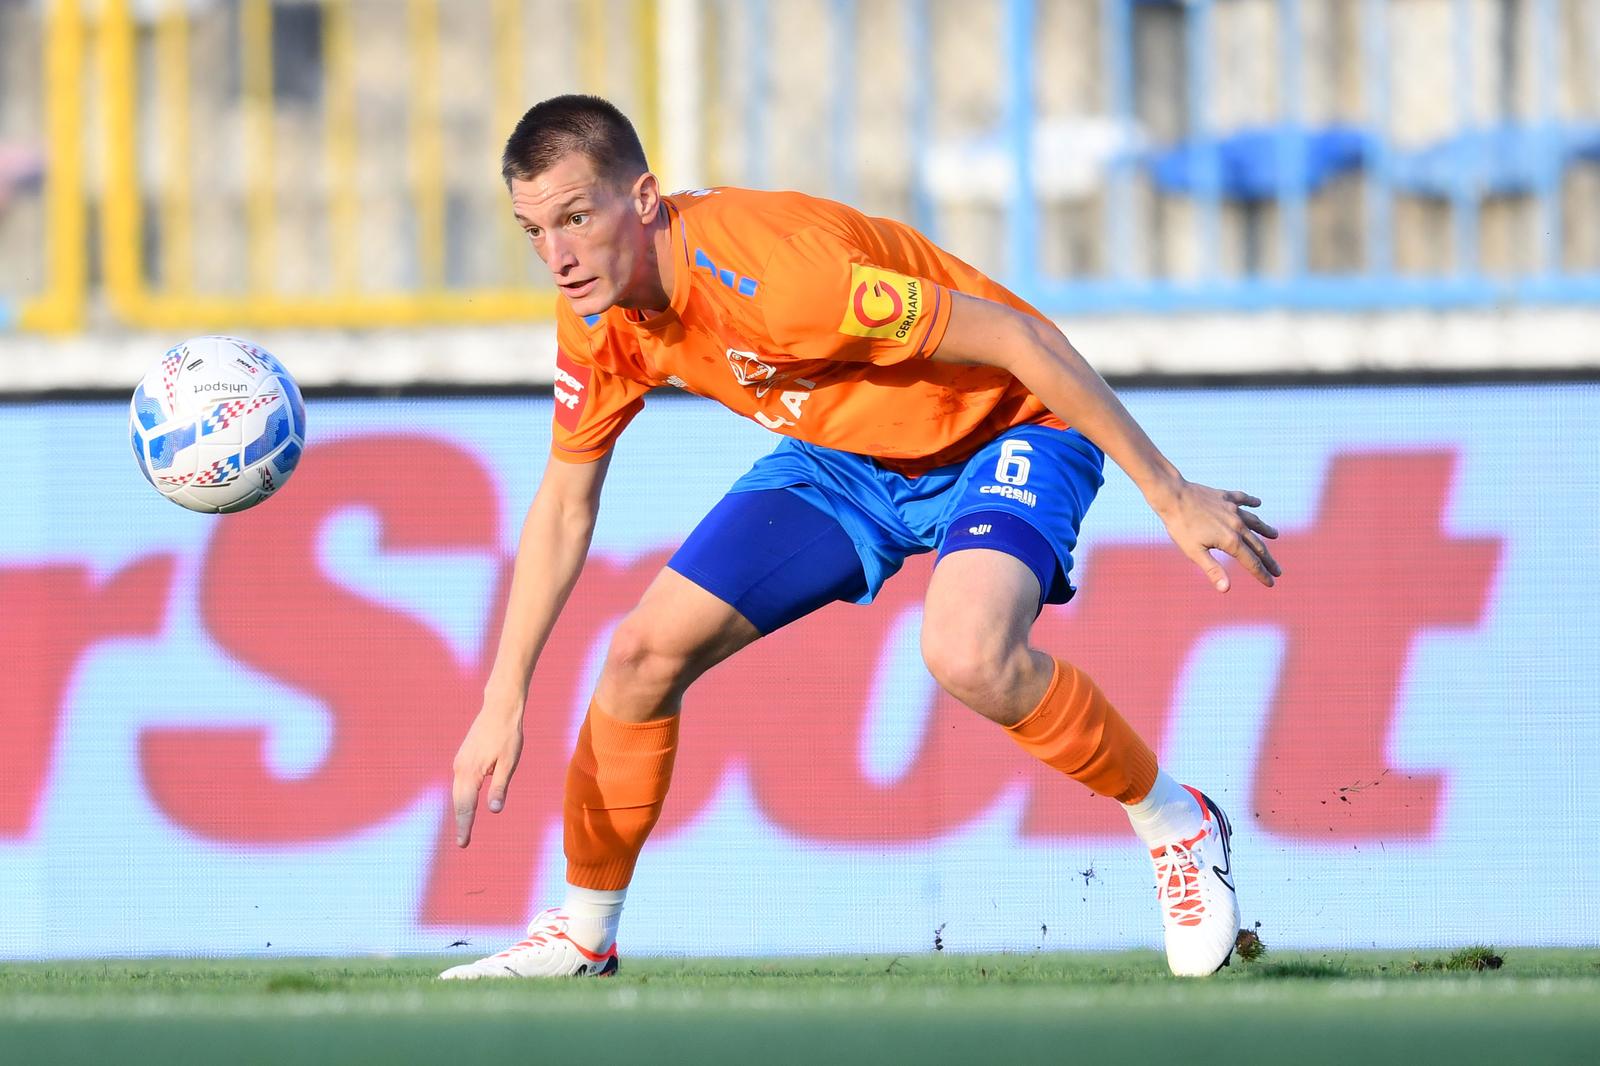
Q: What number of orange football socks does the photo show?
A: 2